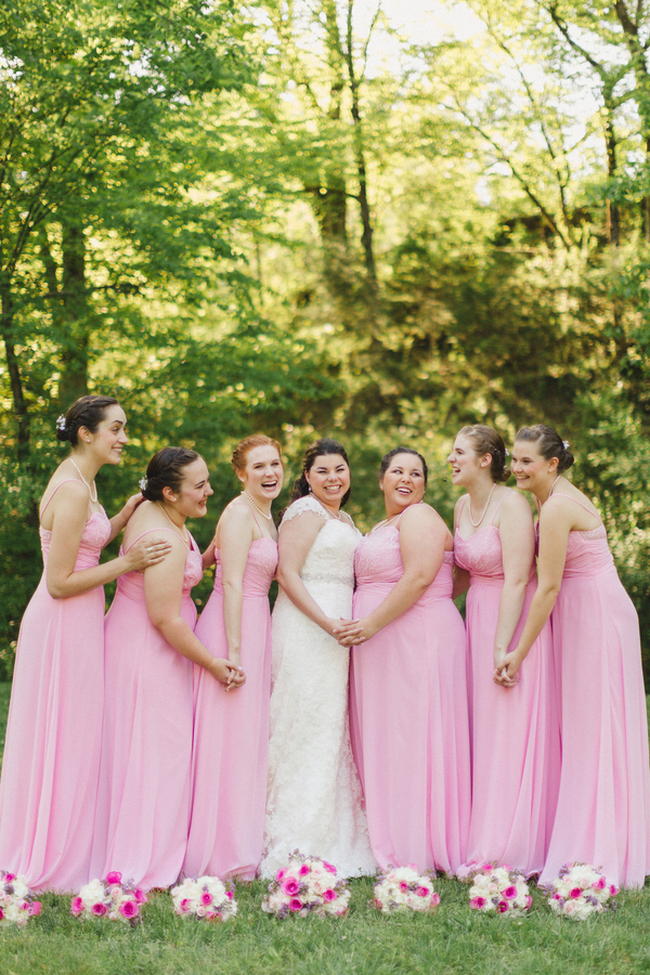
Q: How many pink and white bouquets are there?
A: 7